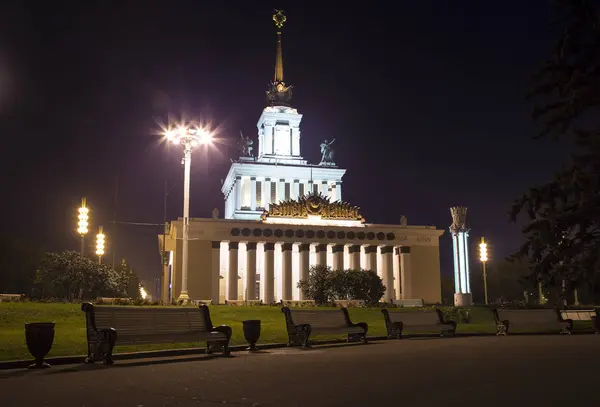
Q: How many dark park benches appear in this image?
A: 4